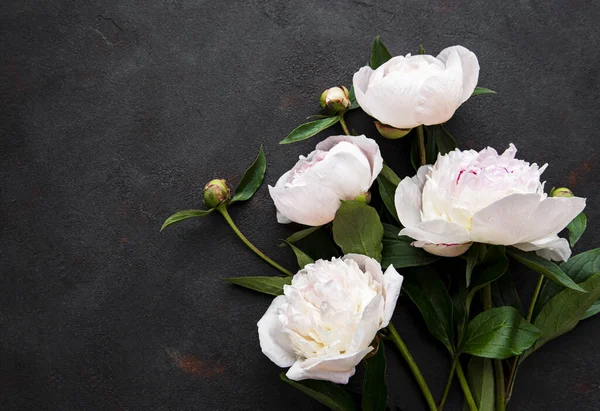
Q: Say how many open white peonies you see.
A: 4